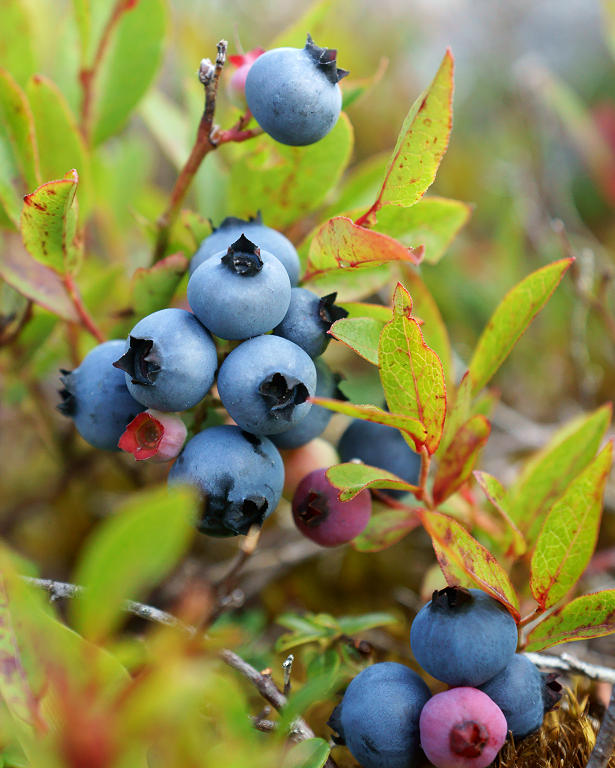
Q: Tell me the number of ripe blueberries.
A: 13